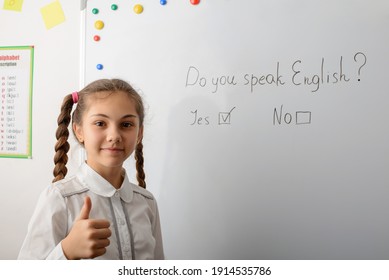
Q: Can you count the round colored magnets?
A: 8